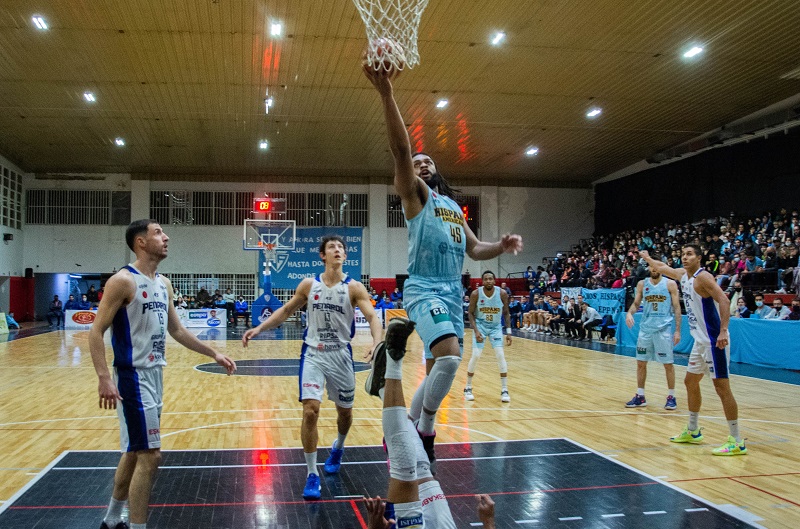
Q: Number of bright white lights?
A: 11